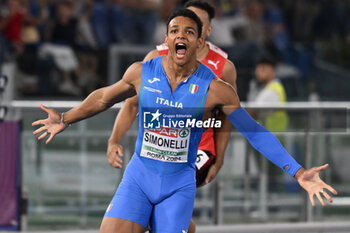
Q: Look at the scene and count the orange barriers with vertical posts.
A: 0